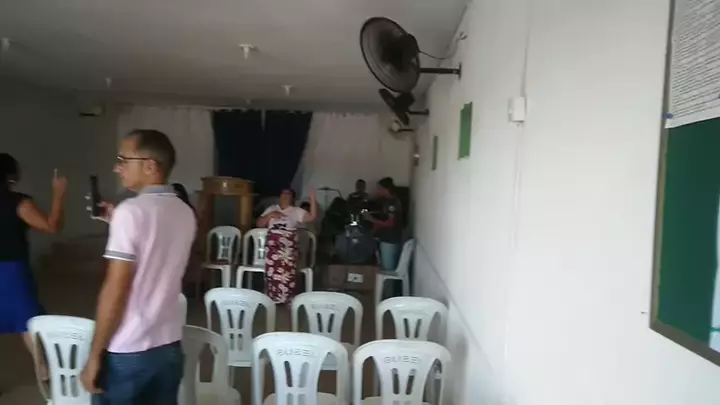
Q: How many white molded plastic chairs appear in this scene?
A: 12